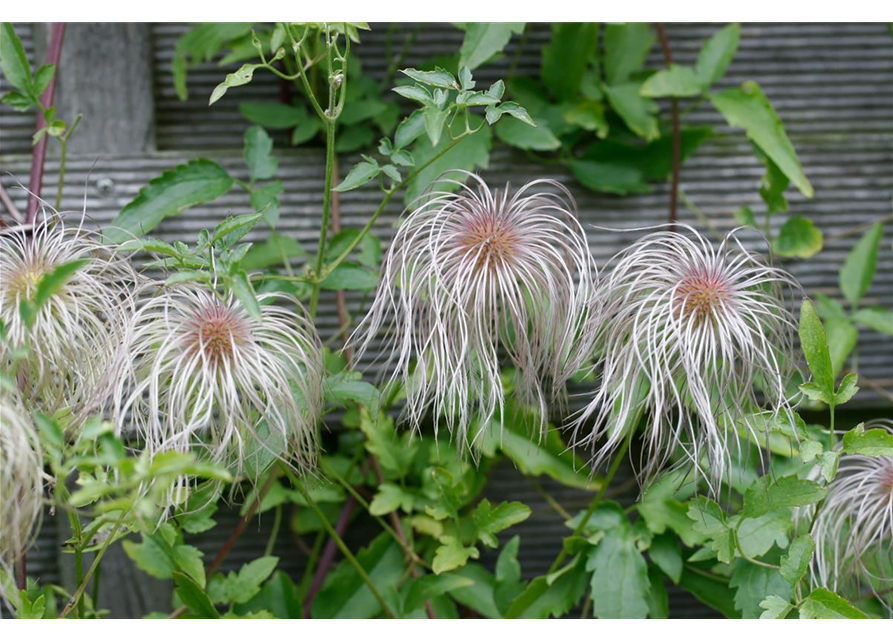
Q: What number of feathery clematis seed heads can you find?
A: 6